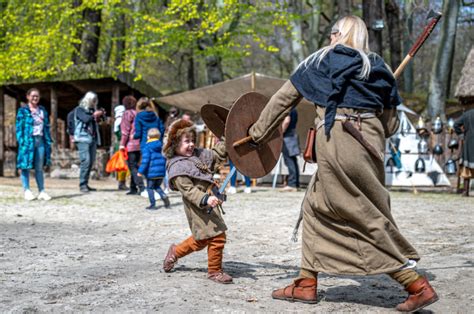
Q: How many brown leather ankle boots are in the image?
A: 2